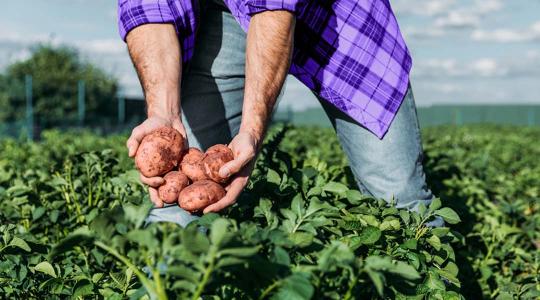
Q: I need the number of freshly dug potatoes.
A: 5